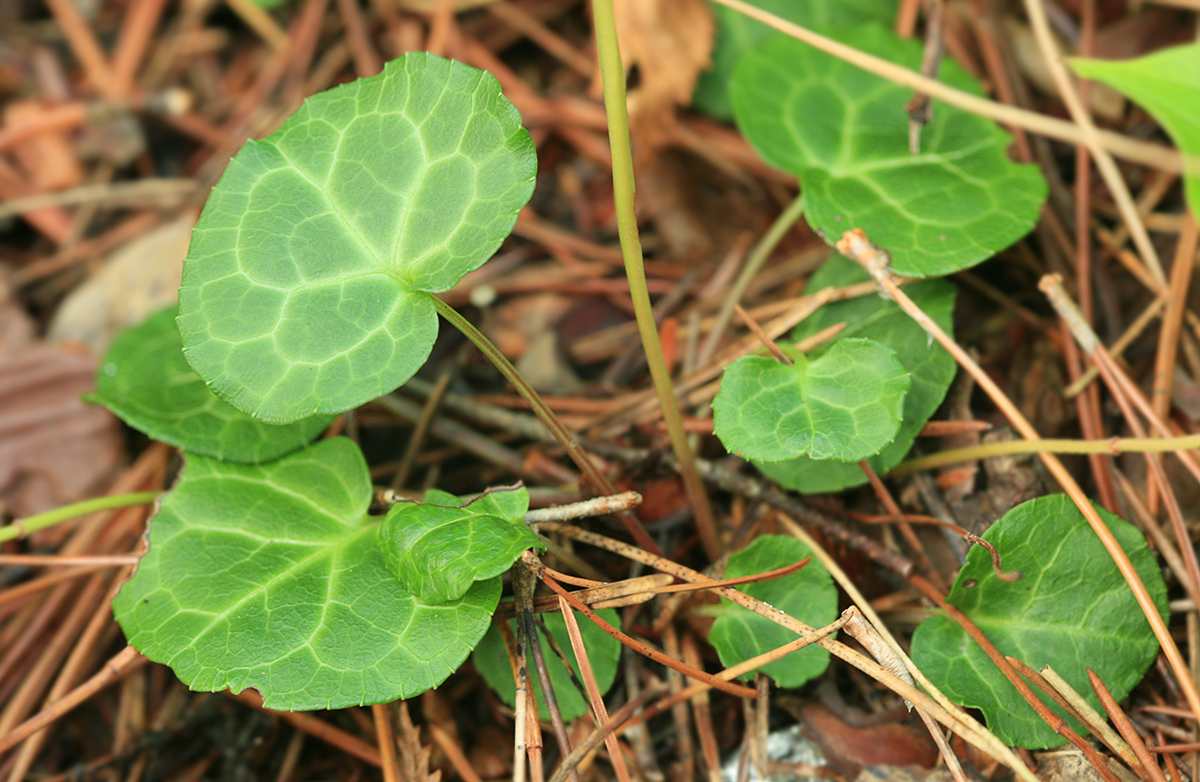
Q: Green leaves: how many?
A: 12